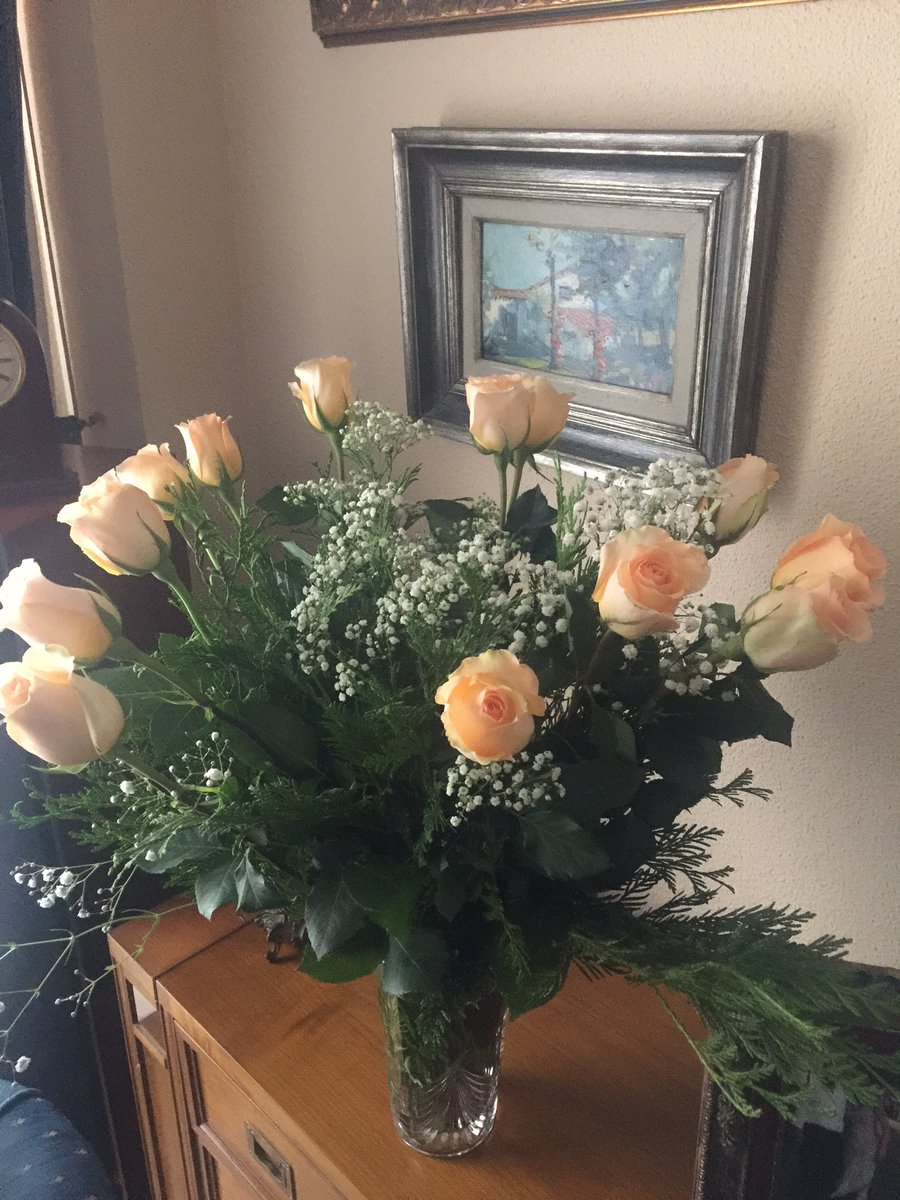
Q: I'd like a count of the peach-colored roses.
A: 13